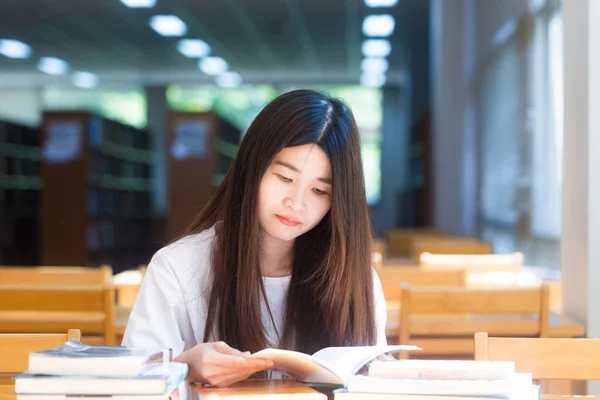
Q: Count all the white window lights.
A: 13